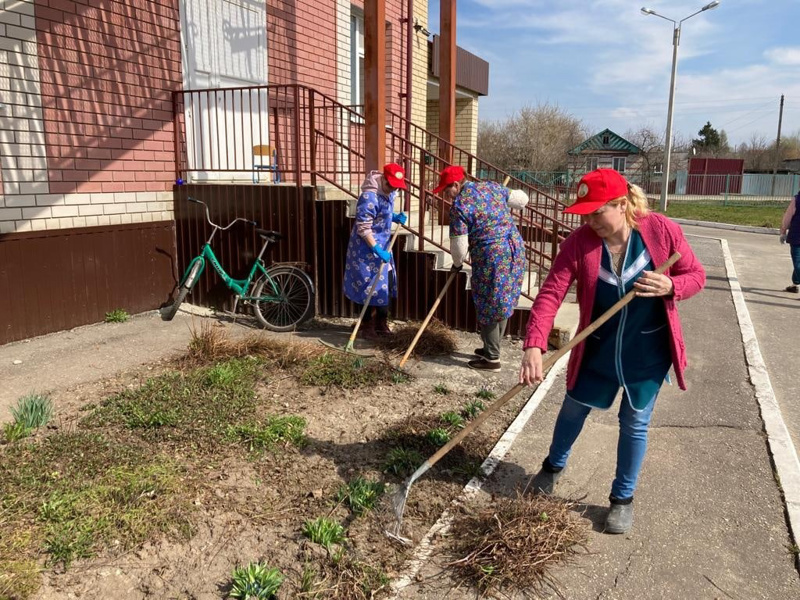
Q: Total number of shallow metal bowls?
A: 0